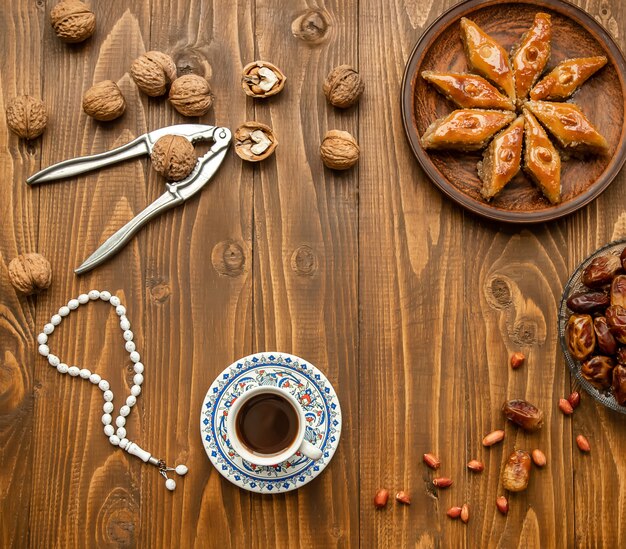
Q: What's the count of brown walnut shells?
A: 11